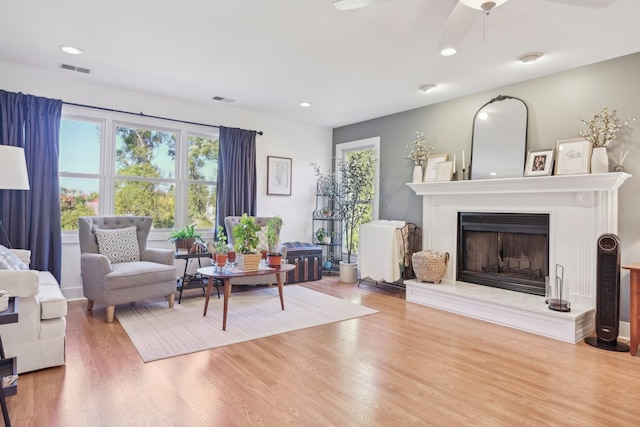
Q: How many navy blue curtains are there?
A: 2